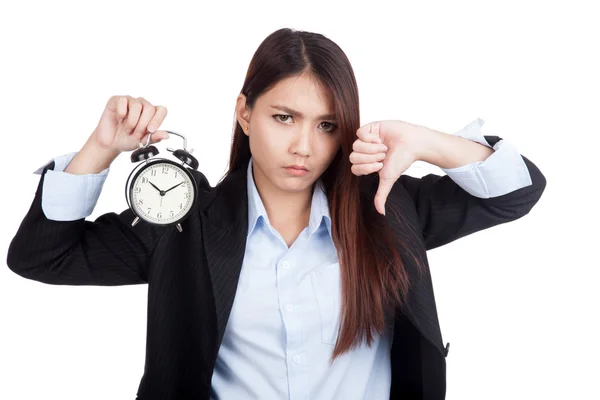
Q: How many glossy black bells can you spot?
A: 2